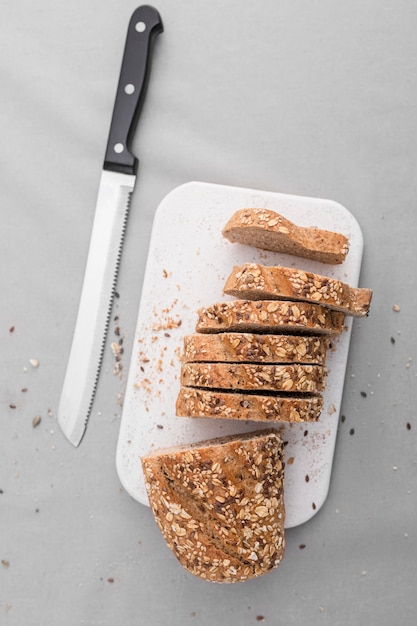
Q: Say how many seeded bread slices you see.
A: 6